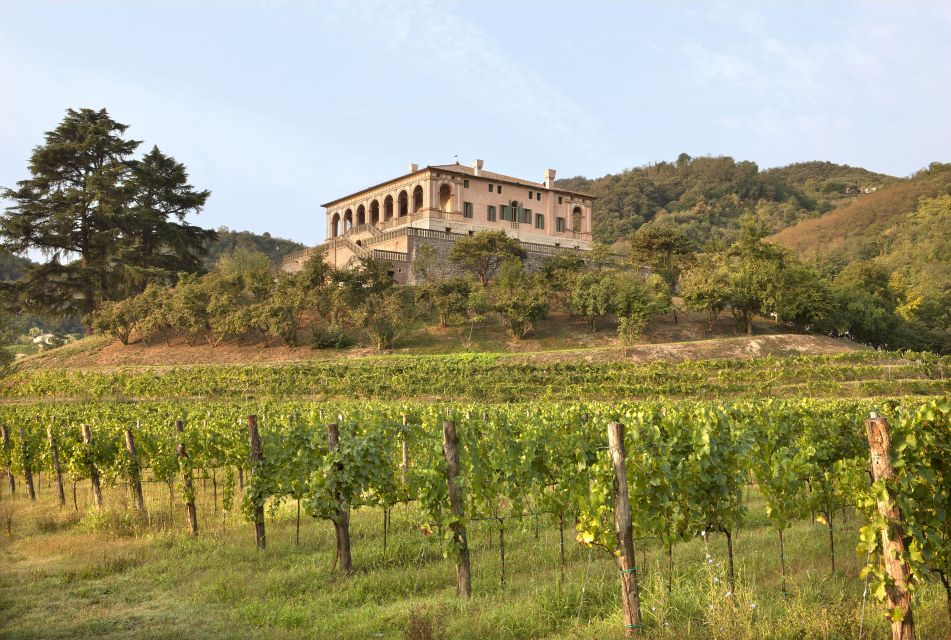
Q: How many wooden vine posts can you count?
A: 11